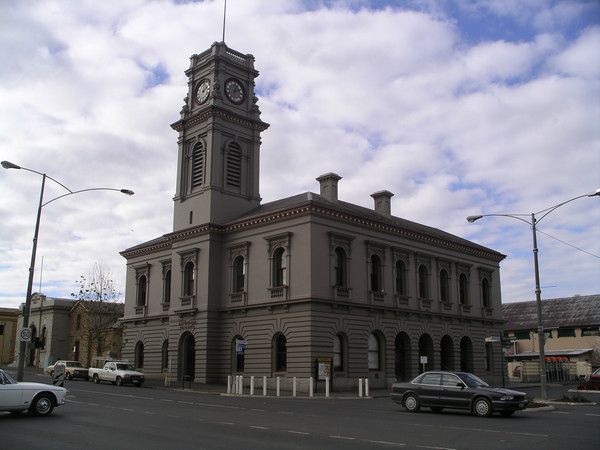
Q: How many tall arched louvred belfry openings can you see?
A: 2